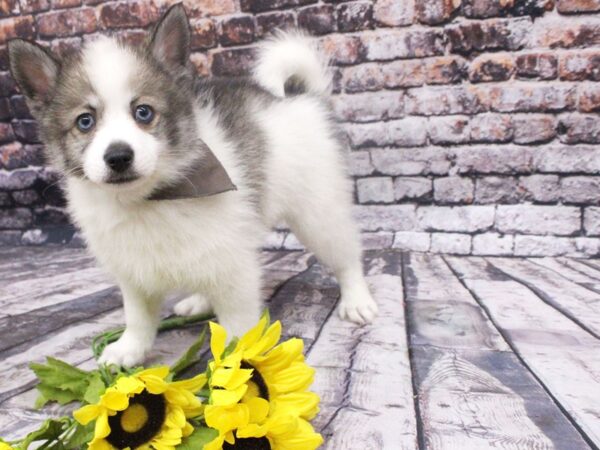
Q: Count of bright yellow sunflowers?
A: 3